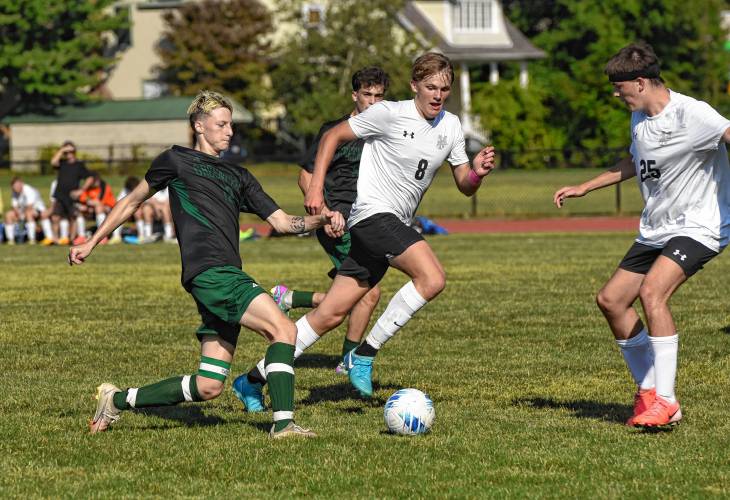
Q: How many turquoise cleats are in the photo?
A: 2